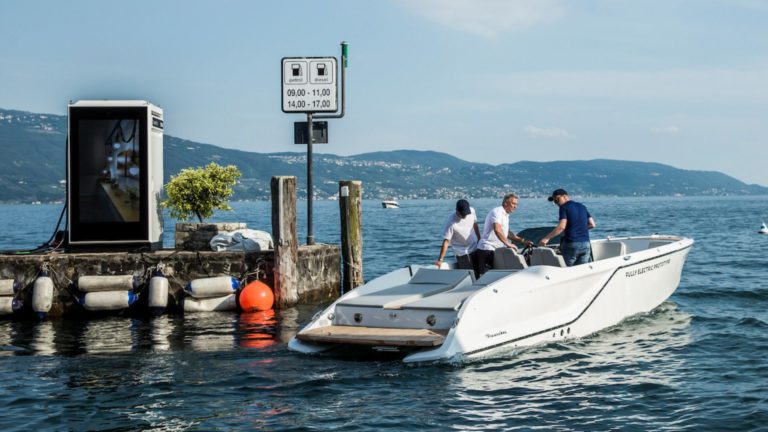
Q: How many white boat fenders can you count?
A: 8